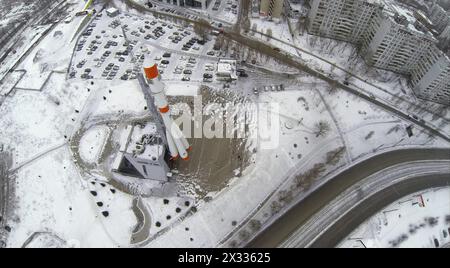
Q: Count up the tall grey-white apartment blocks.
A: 3